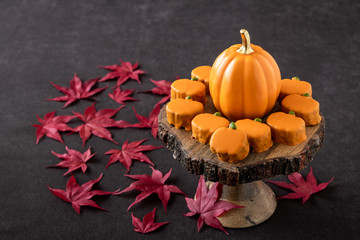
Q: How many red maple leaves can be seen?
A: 14